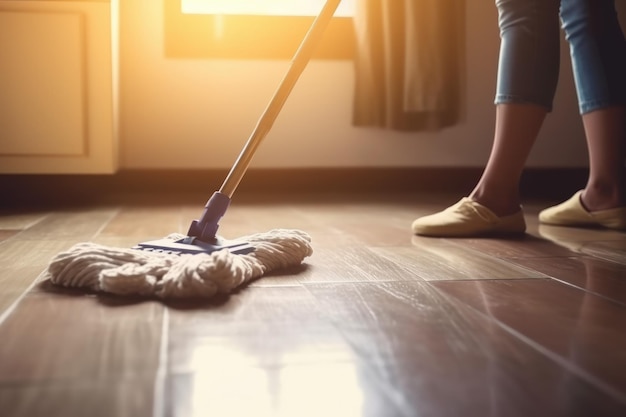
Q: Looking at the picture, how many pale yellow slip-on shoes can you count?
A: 2